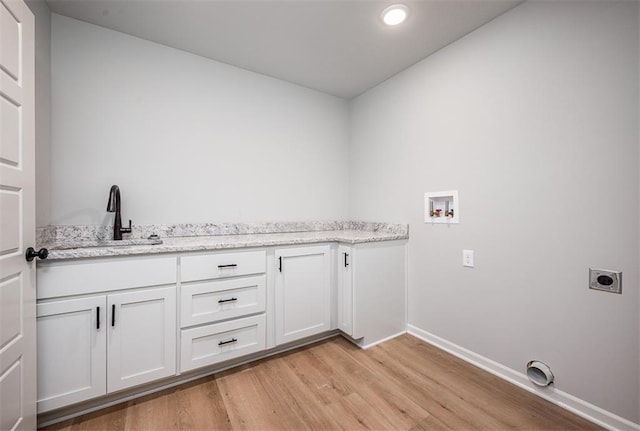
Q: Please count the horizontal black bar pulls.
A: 3